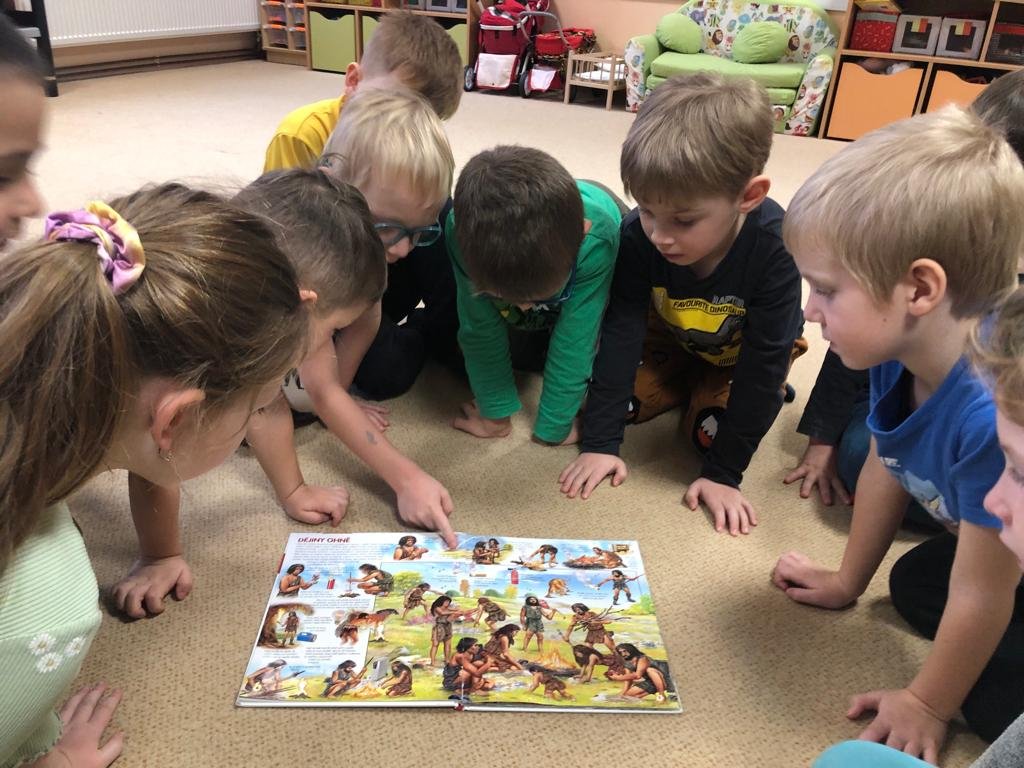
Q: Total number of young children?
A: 10